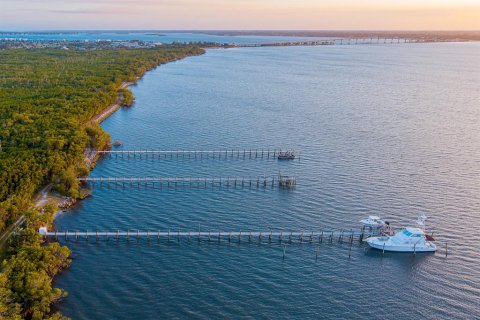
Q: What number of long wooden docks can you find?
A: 3